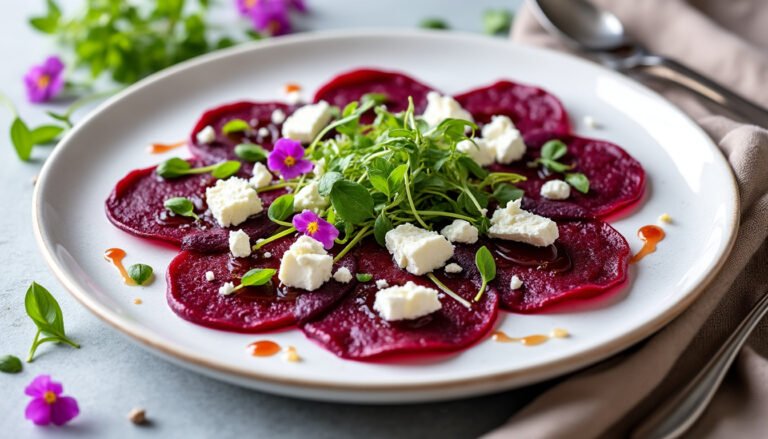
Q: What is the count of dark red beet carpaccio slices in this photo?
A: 8